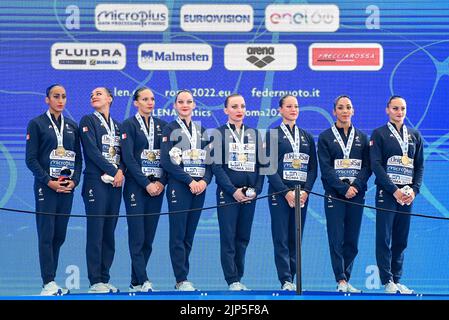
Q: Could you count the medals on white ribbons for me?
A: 8